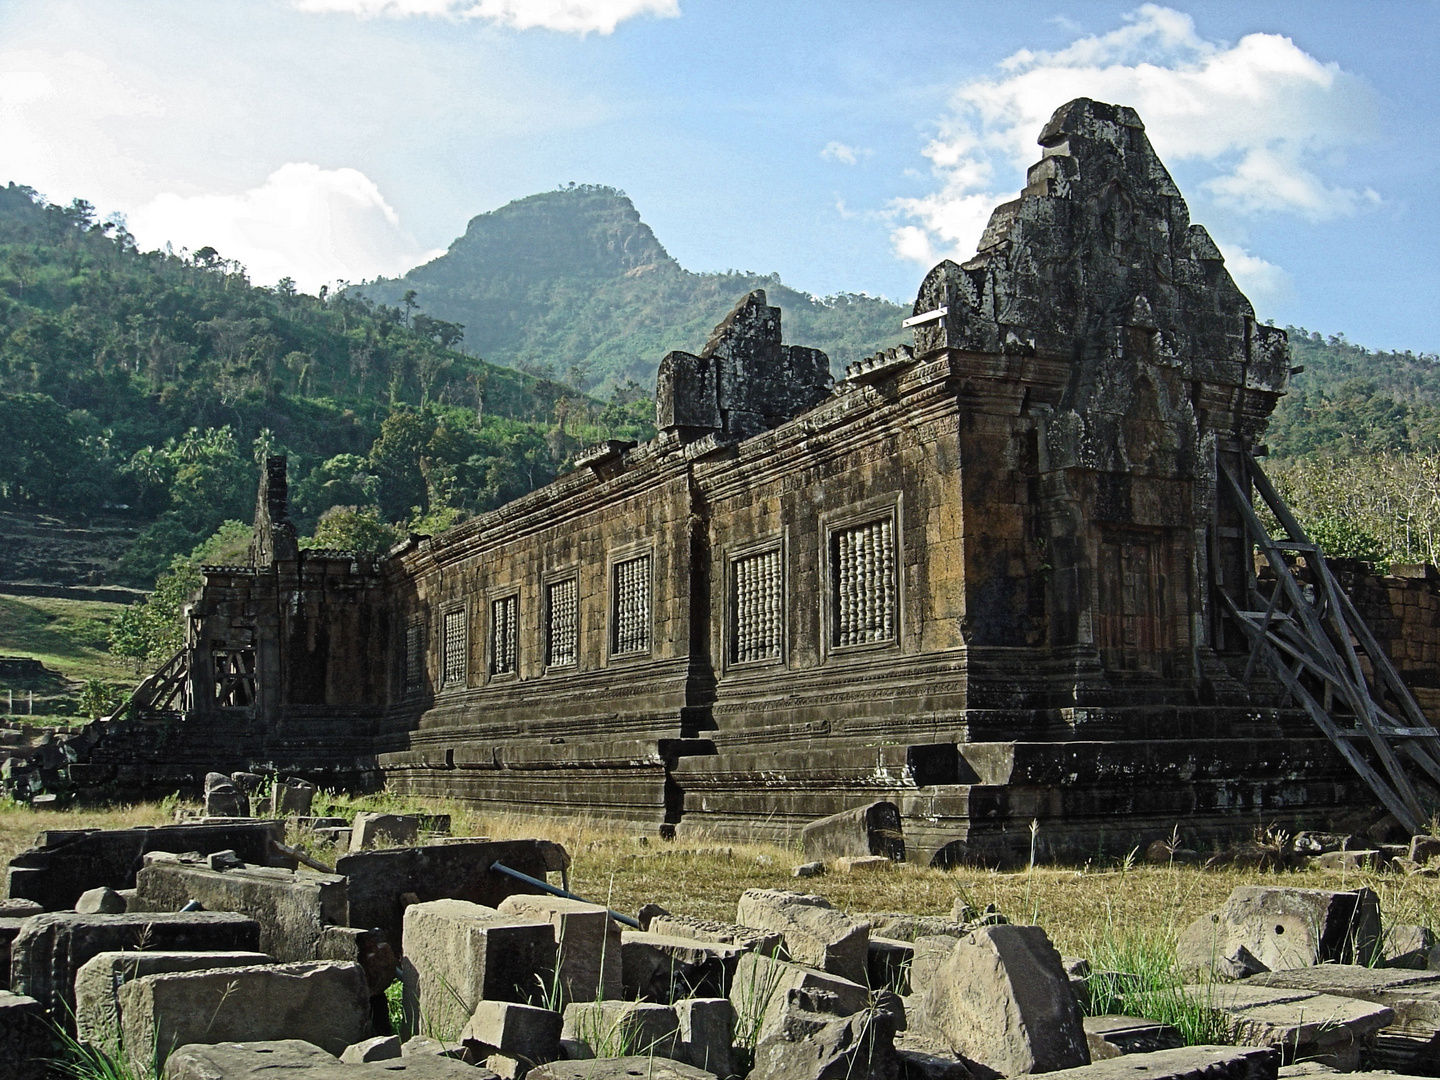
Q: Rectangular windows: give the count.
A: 7